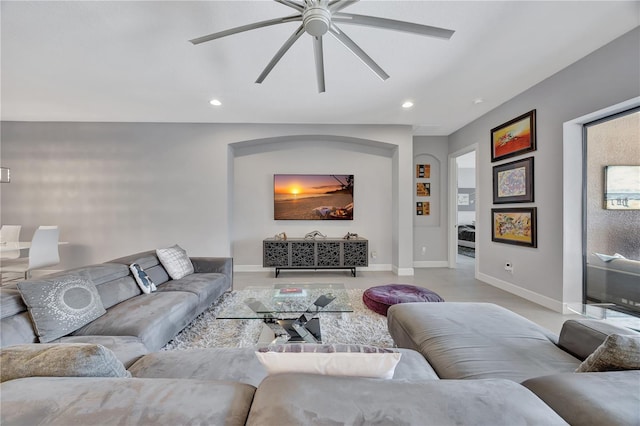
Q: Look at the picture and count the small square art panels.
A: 3